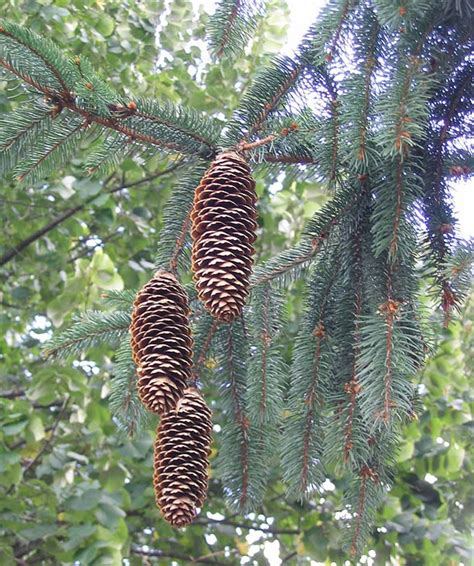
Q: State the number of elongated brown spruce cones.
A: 3